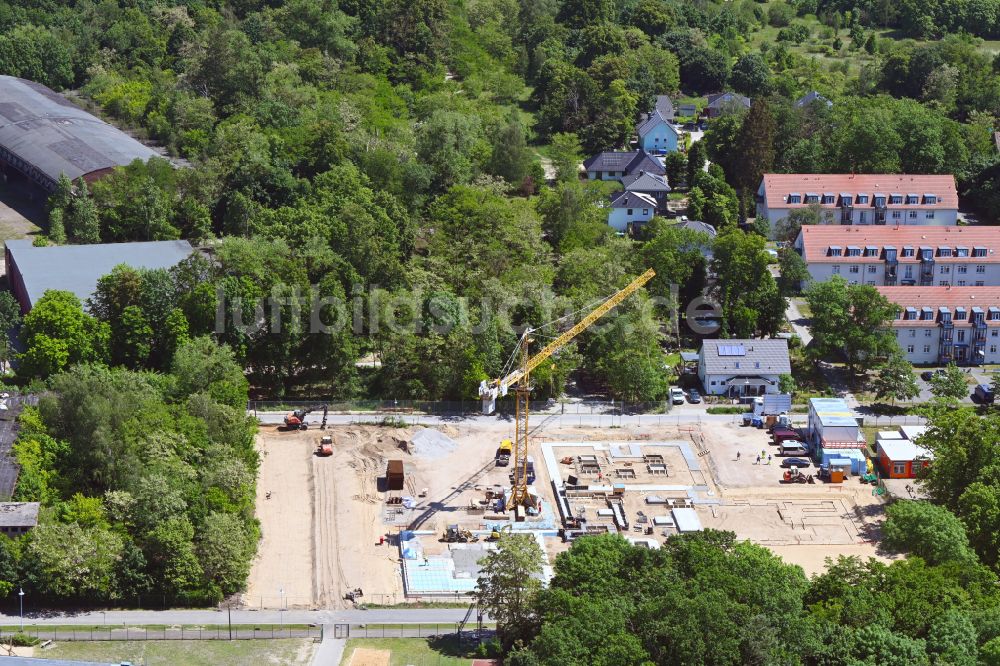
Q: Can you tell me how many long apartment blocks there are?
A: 3